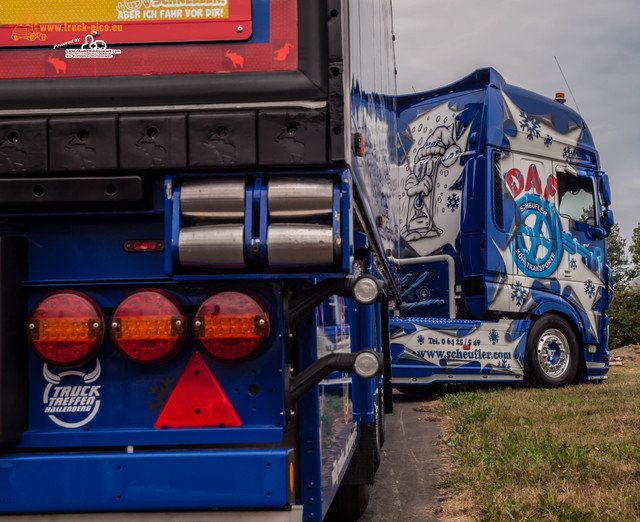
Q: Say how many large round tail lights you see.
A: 3